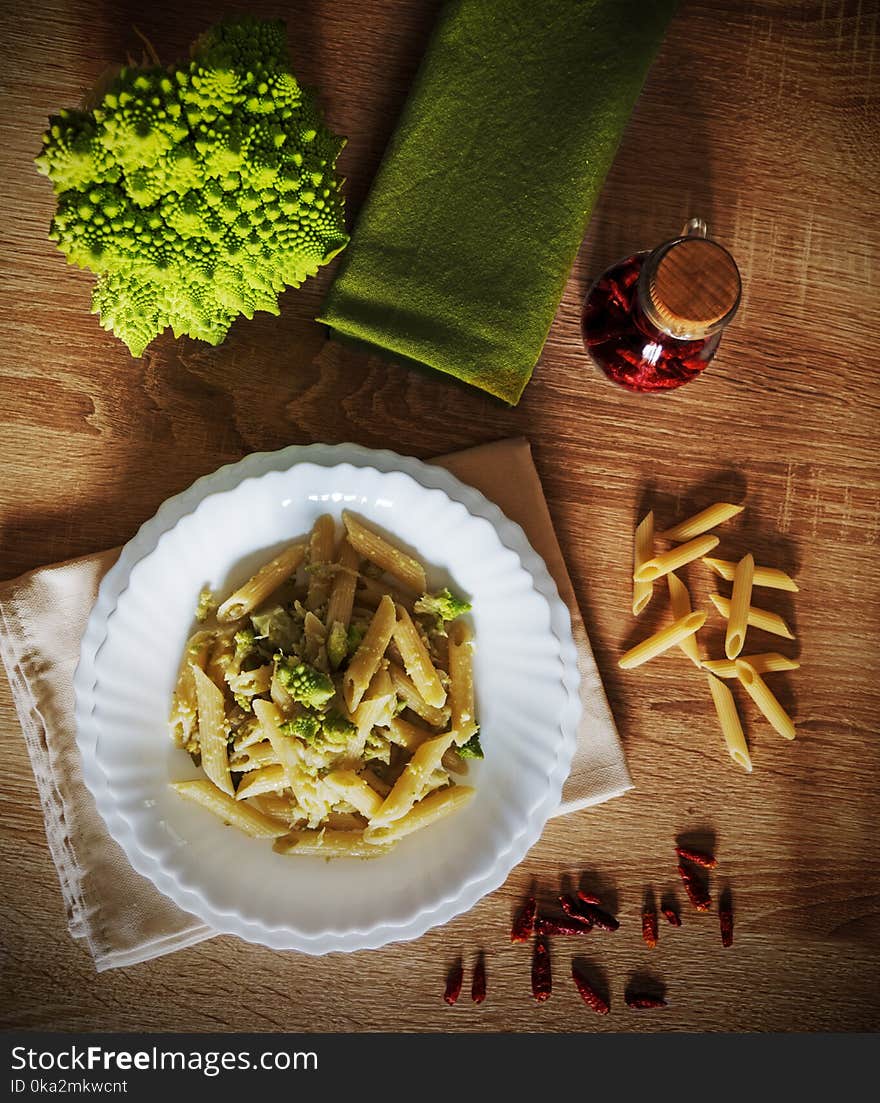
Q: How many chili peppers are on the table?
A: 15